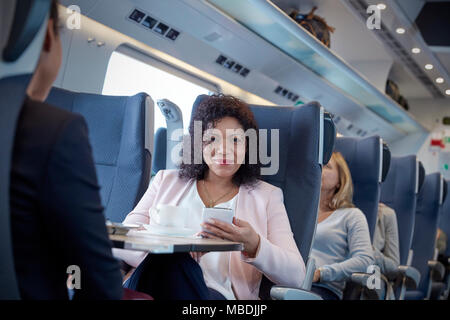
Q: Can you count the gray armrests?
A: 4